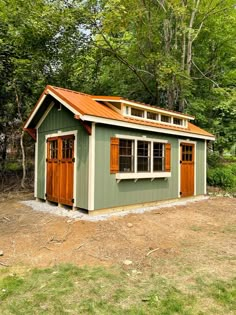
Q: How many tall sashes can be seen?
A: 3